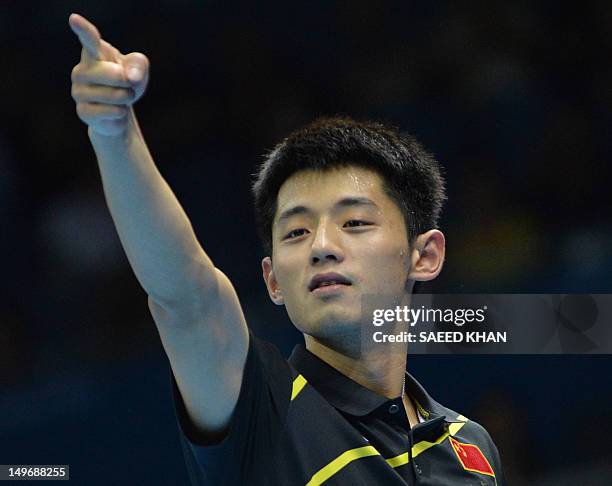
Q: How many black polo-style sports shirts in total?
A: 1